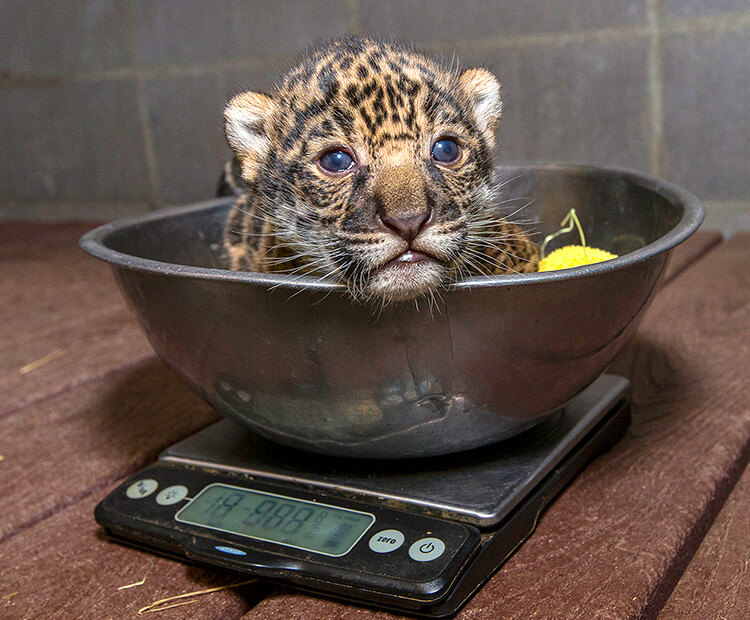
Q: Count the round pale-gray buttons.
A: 4